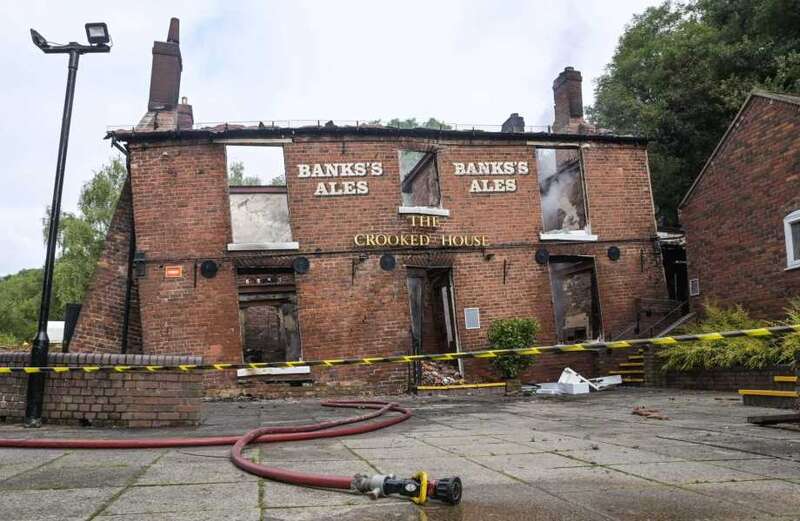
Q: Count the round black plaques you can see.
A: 5